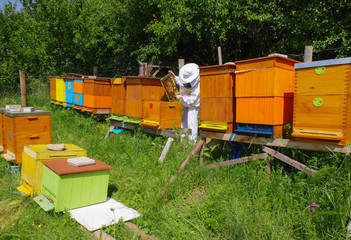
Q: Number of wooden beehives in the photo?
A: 15